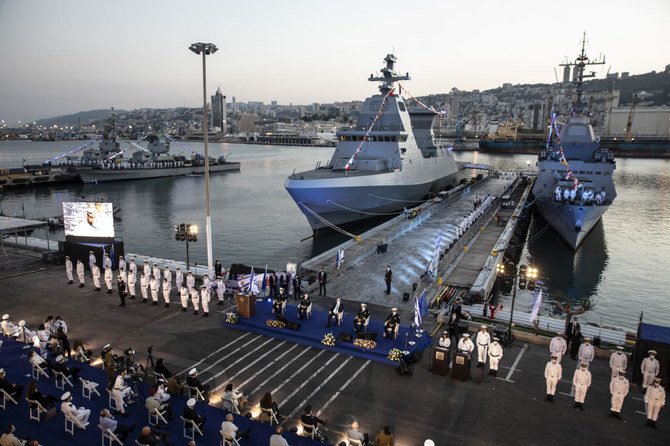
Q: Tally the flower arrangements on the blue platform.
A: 5